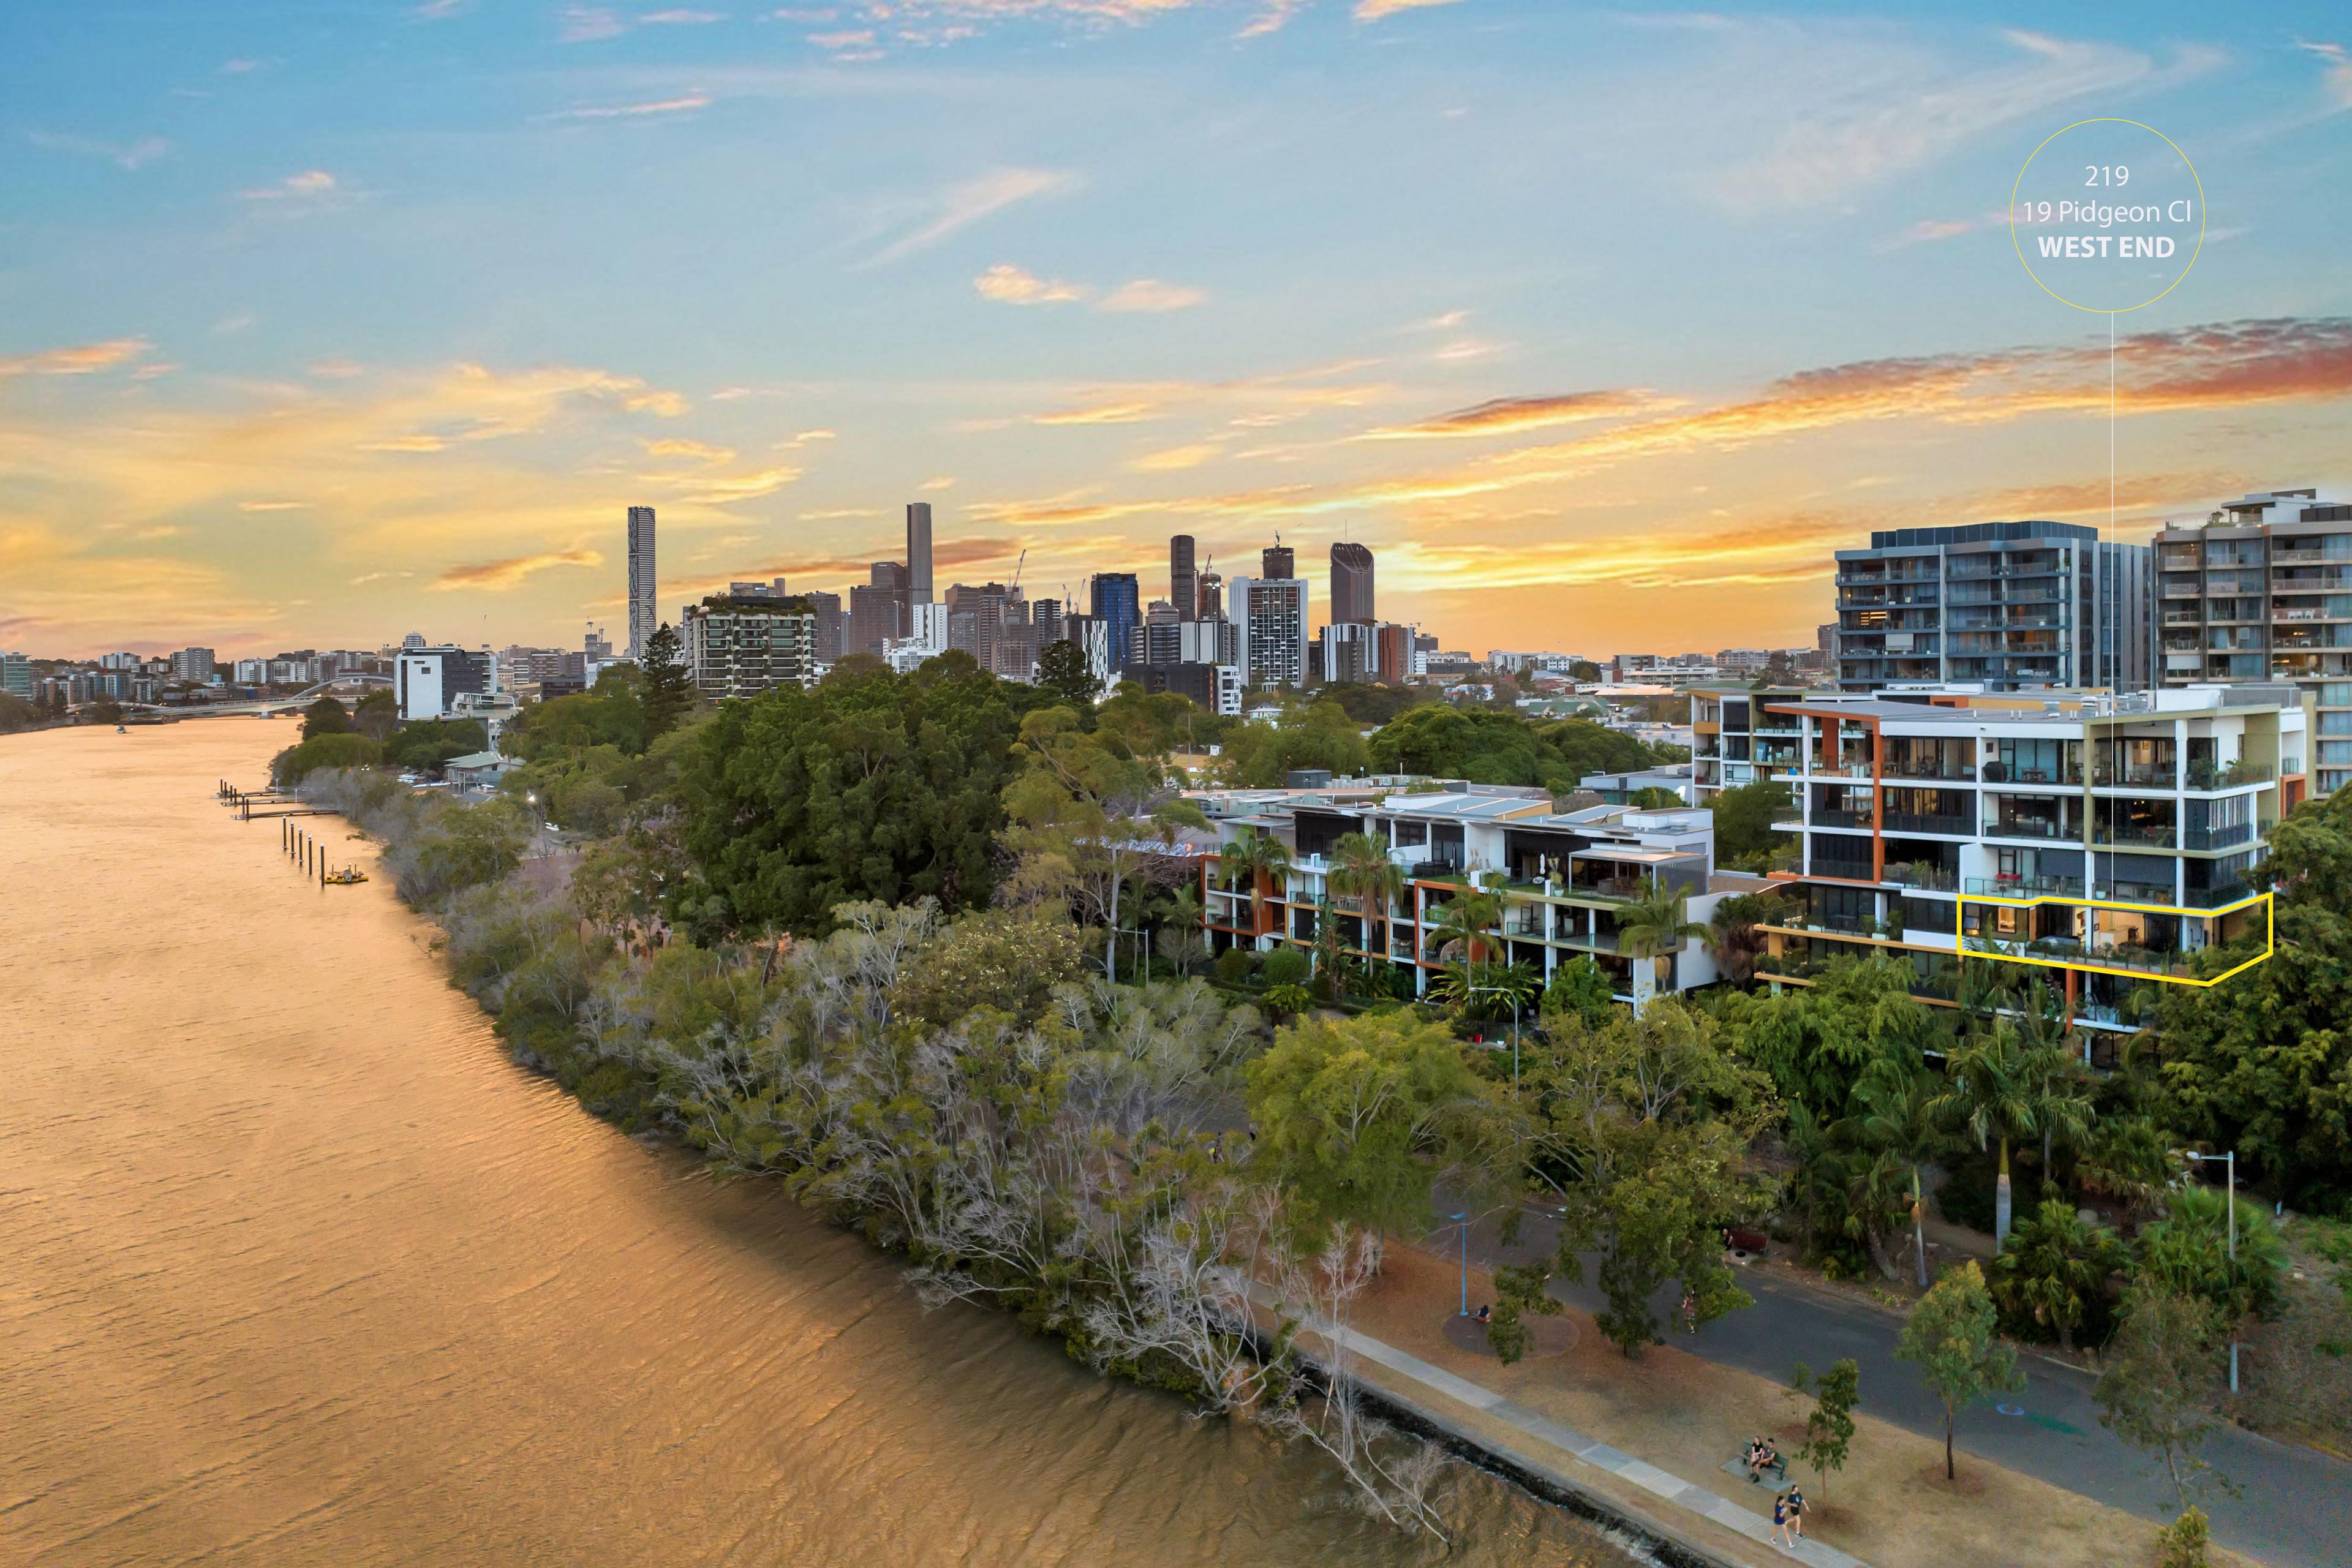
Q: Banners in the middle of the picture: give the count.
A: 0